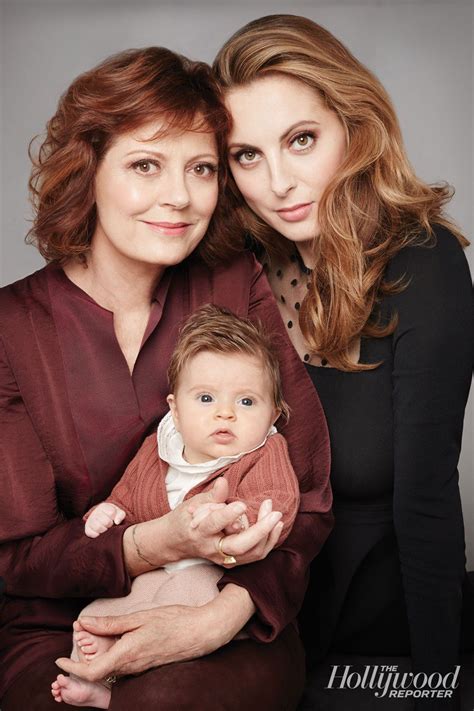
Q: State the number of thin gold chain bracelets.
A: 1